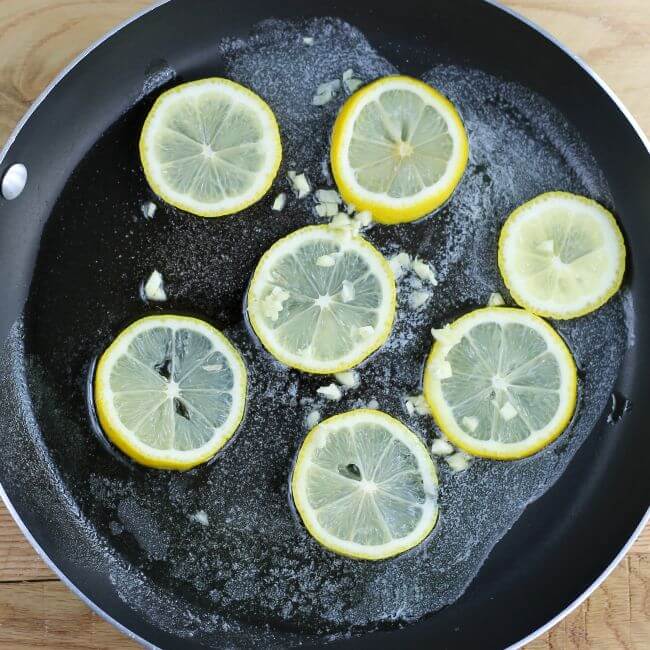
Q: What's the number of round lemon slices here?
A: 7